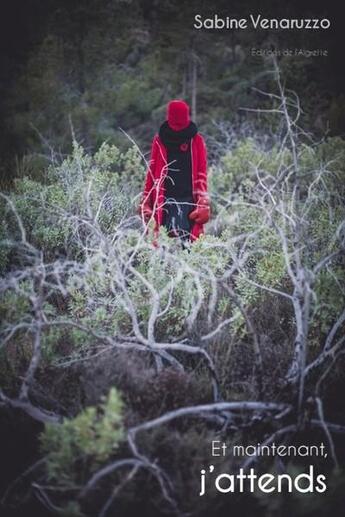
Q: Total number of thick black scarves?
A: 1